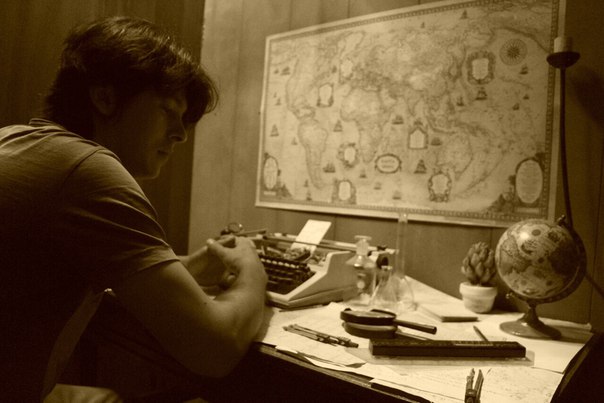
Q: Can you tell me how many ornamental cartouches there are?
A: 10